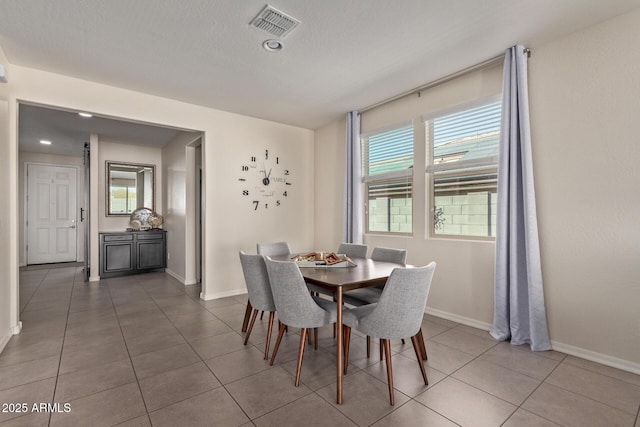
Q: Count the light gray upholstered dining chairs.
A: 6